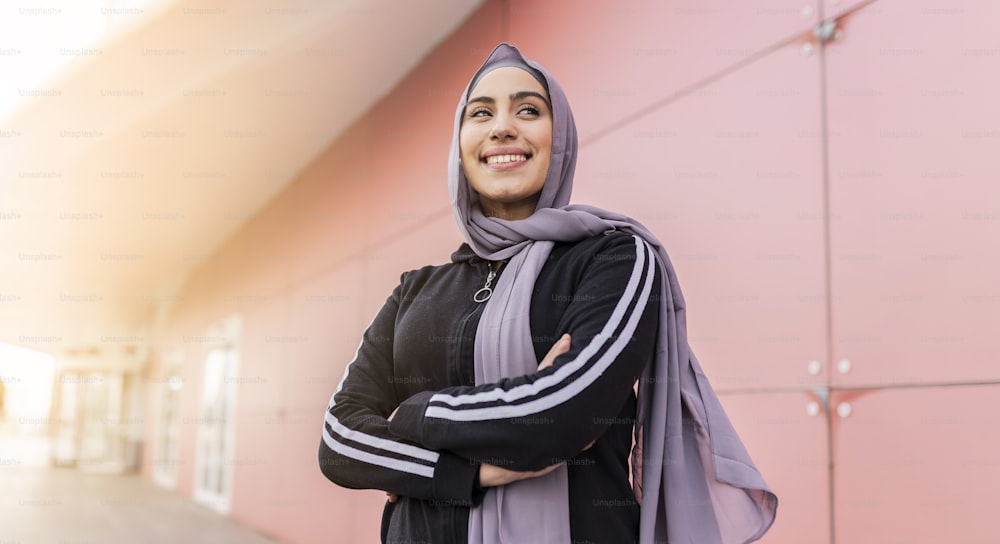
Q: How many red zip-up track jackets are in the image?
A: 0